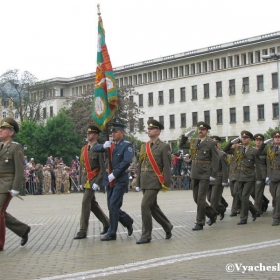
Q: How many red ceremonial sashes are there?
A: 3